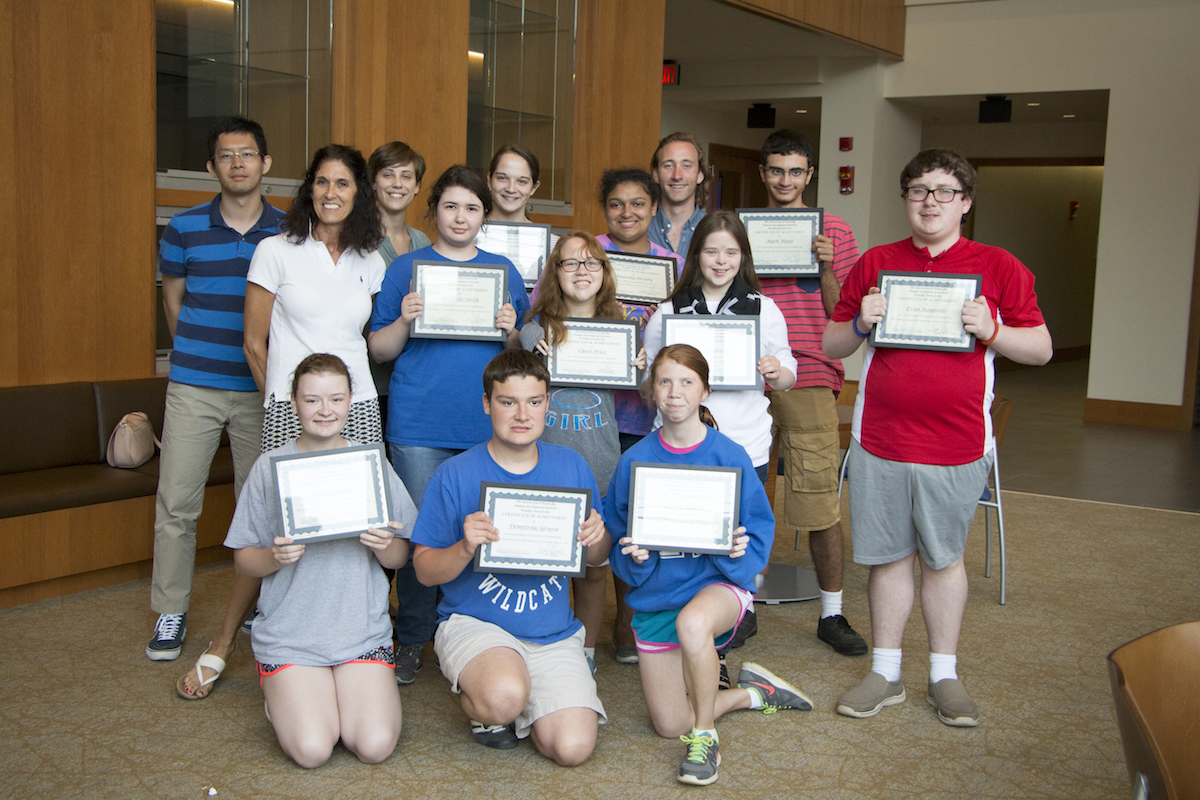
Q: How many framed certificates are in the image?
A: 10